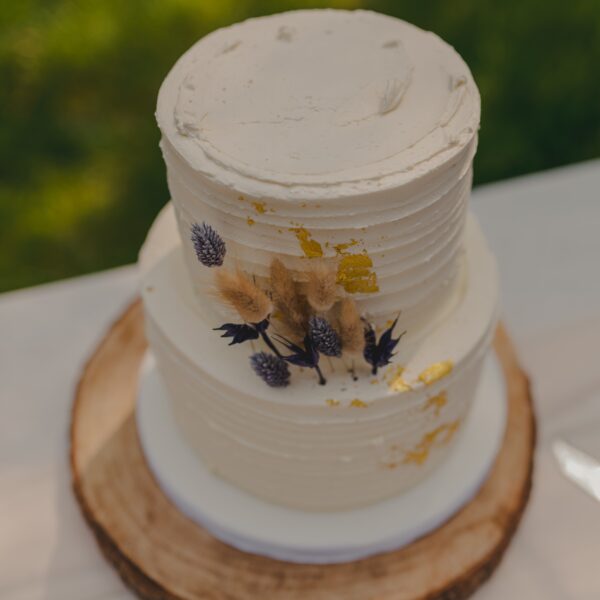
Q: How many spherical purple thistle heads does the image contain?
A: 3